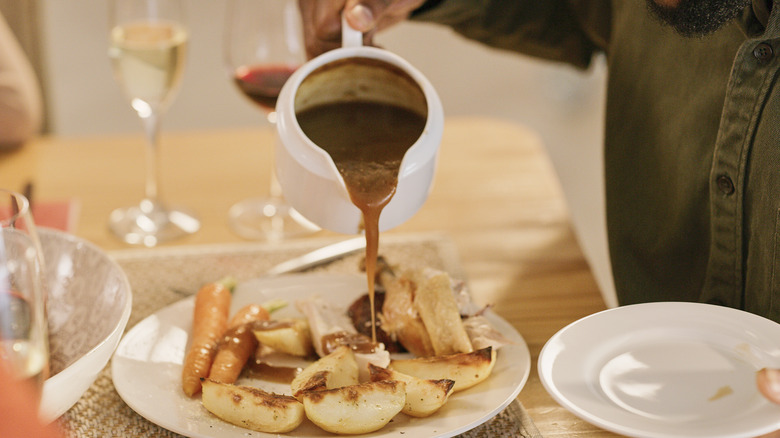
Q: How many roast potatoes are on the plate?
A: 6